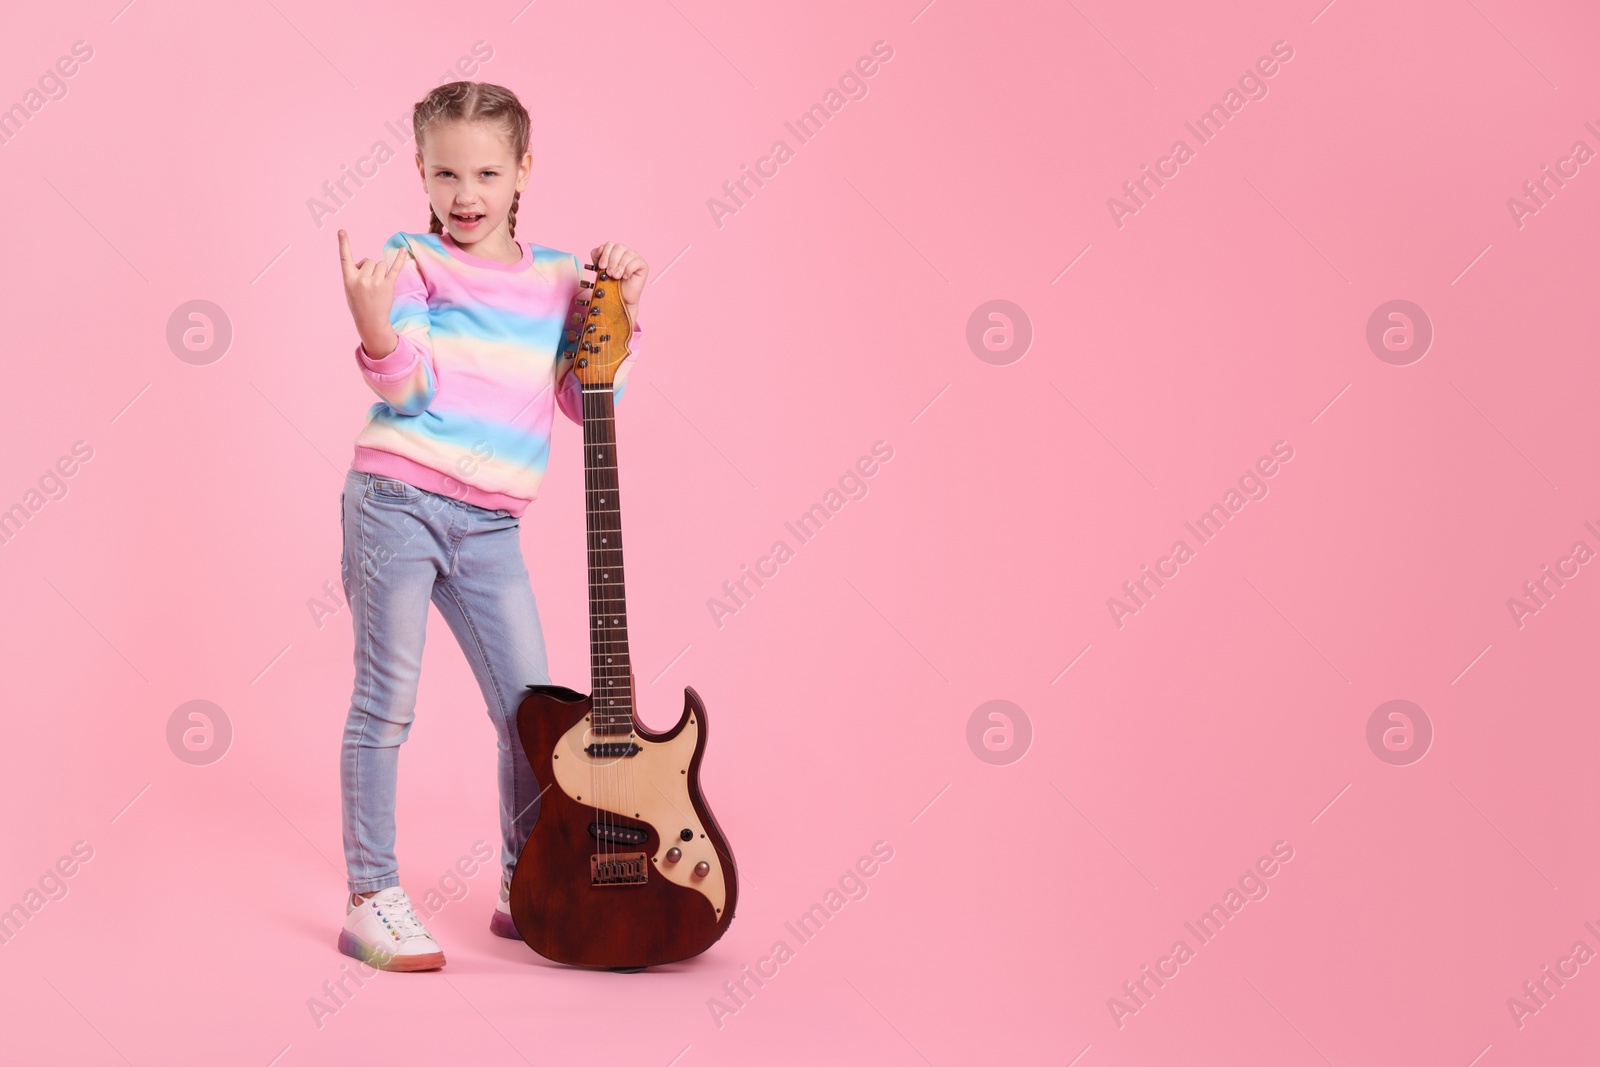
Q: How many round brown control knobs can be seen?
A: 2